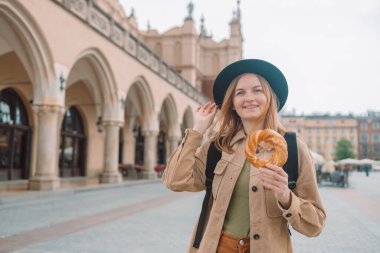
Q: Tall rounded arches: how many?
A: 5